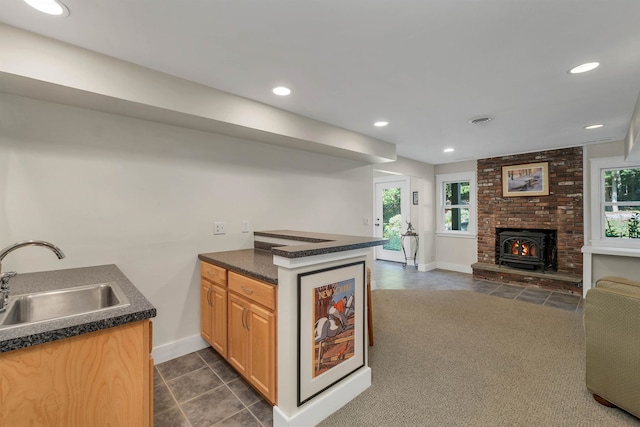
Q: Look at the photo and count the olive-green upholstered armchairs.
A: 1